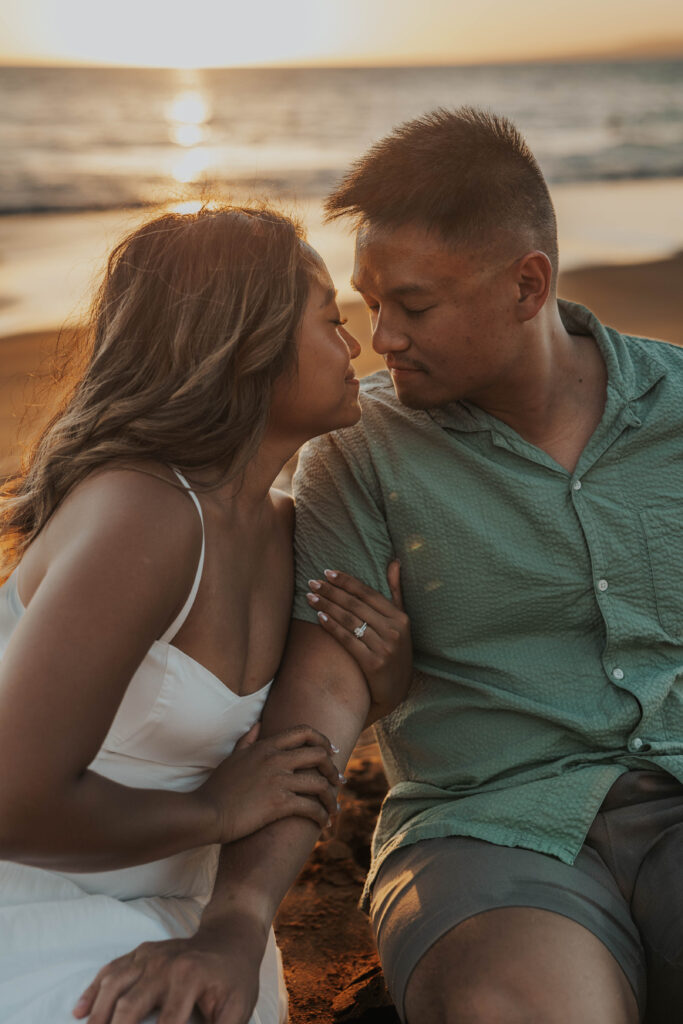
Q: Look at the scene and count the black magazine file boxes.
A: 0